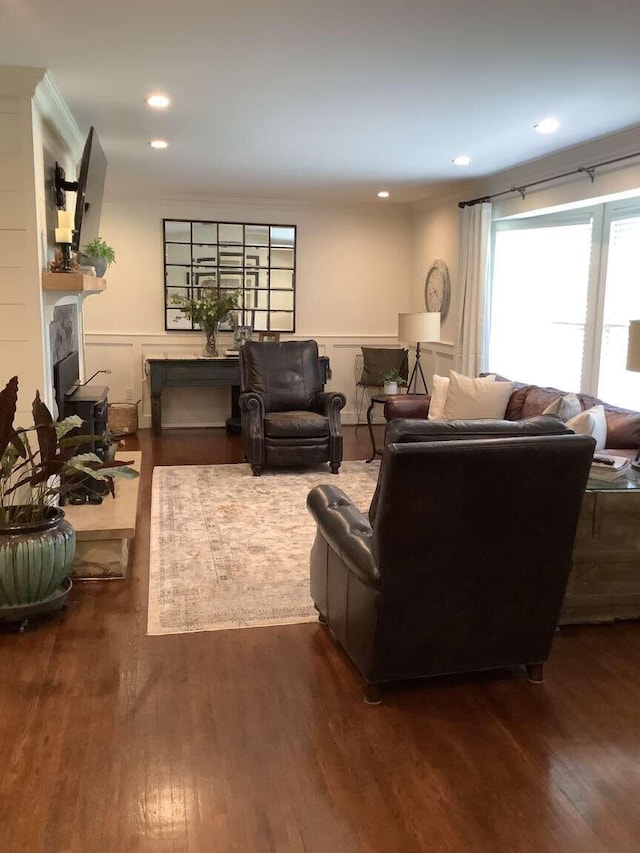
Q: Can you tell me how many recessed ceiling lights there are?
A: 5